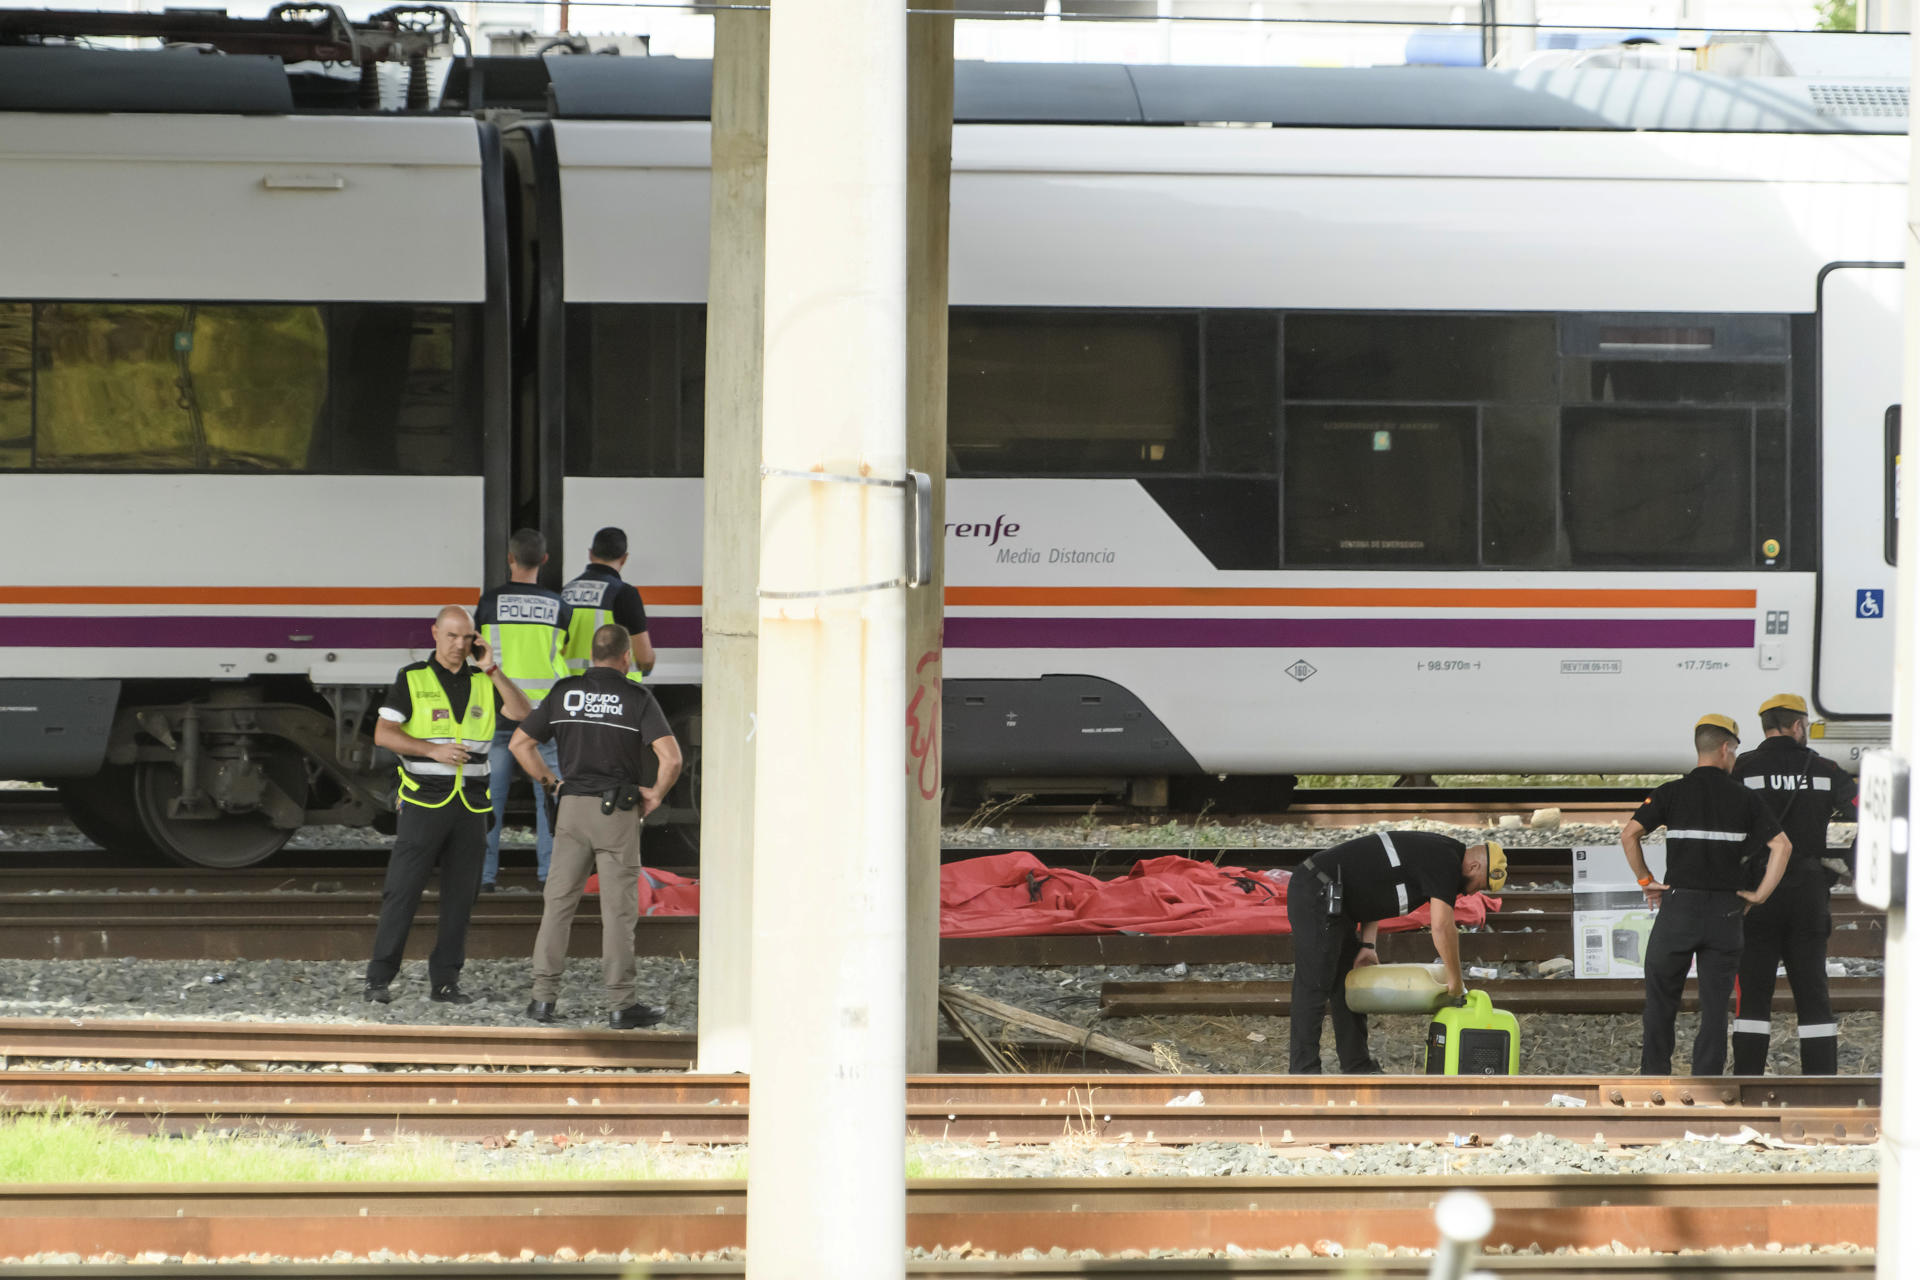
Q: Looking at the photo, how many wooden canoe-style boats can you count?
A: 0